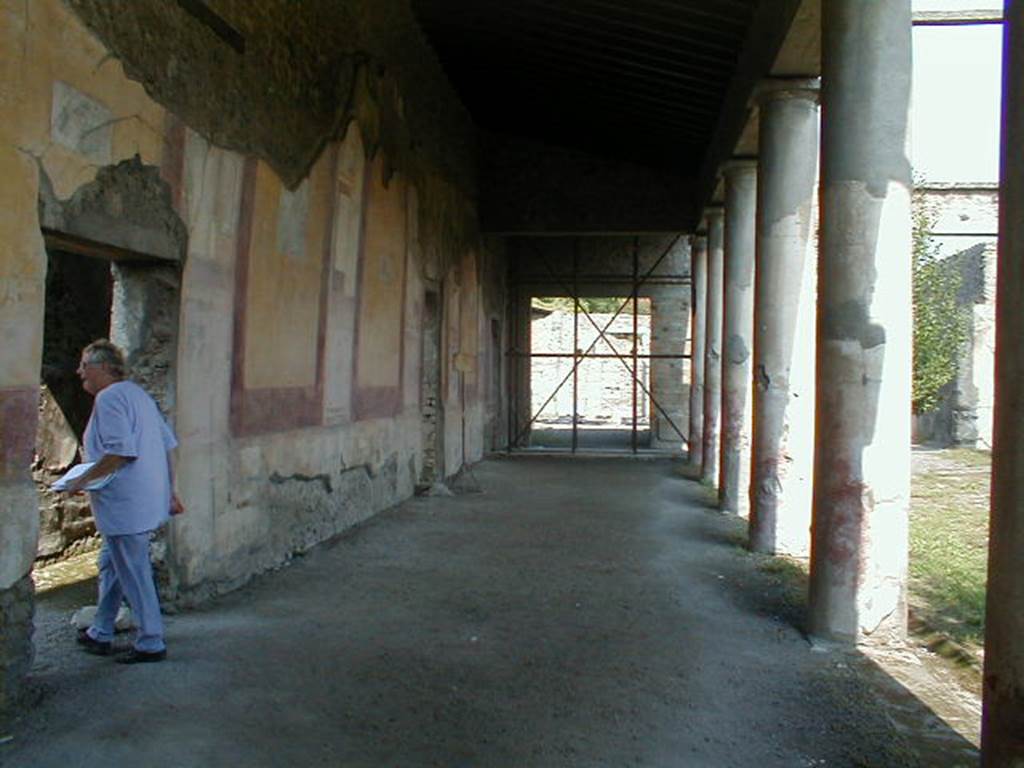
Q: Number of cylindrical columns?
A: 6